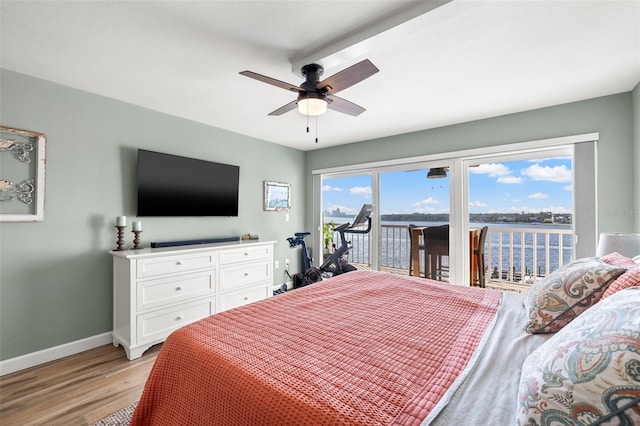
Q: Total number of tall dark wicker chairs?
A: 3